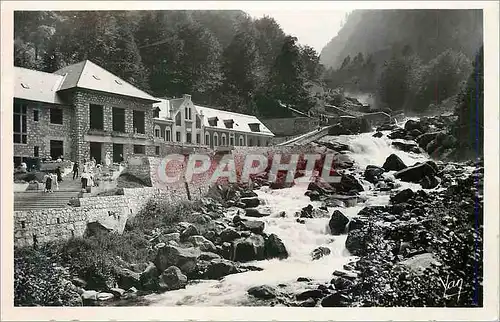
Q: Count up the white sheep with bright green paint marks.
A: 0